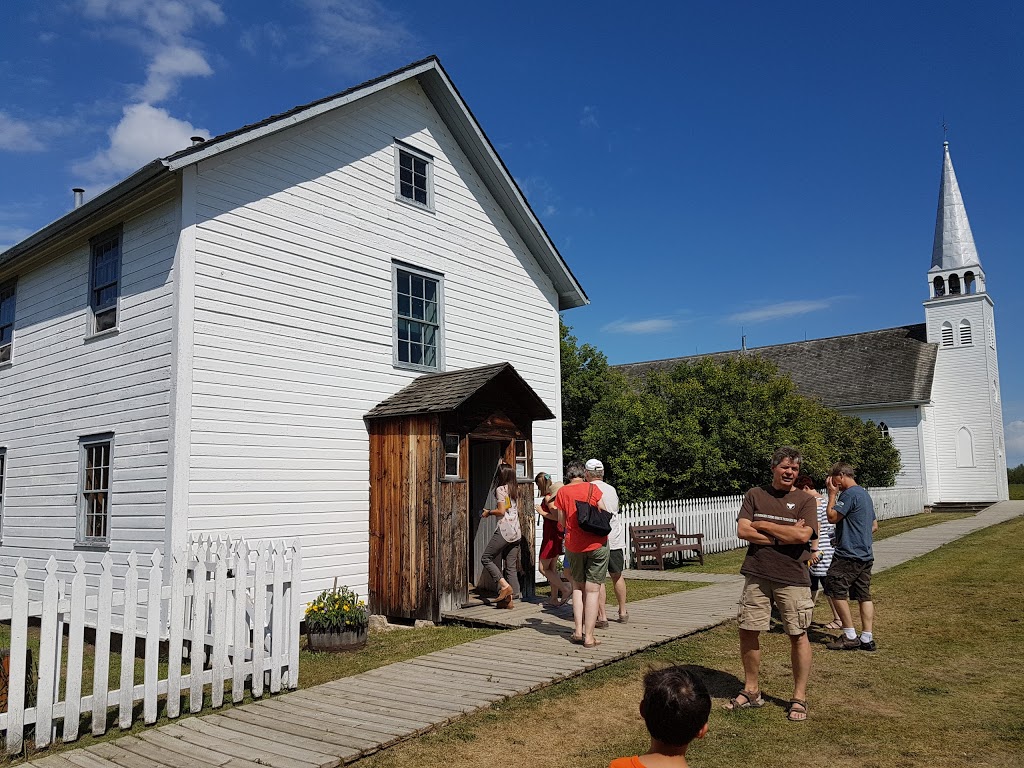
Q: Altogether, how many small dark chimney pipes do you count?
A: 2